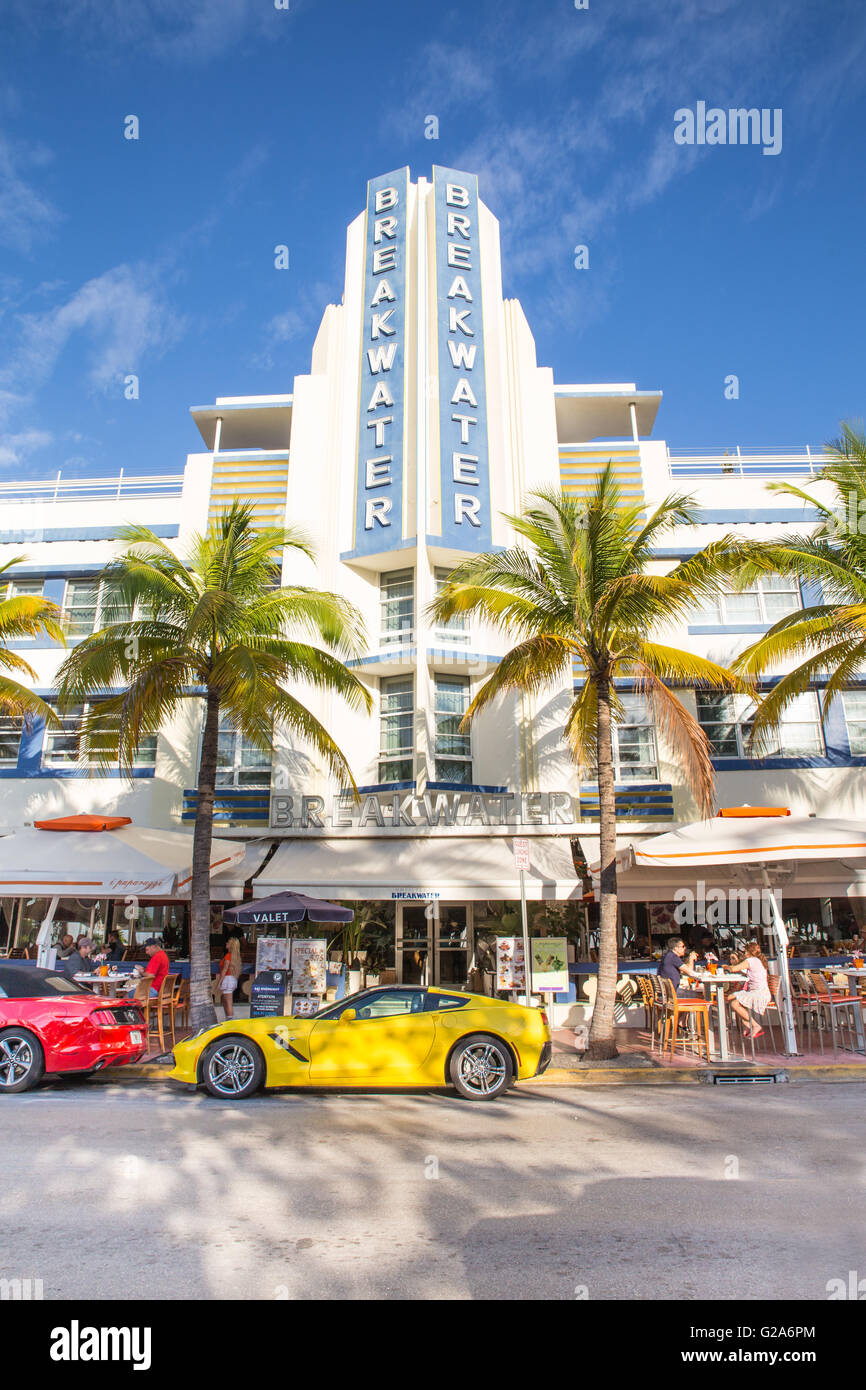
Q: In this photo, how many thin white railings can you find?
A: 2